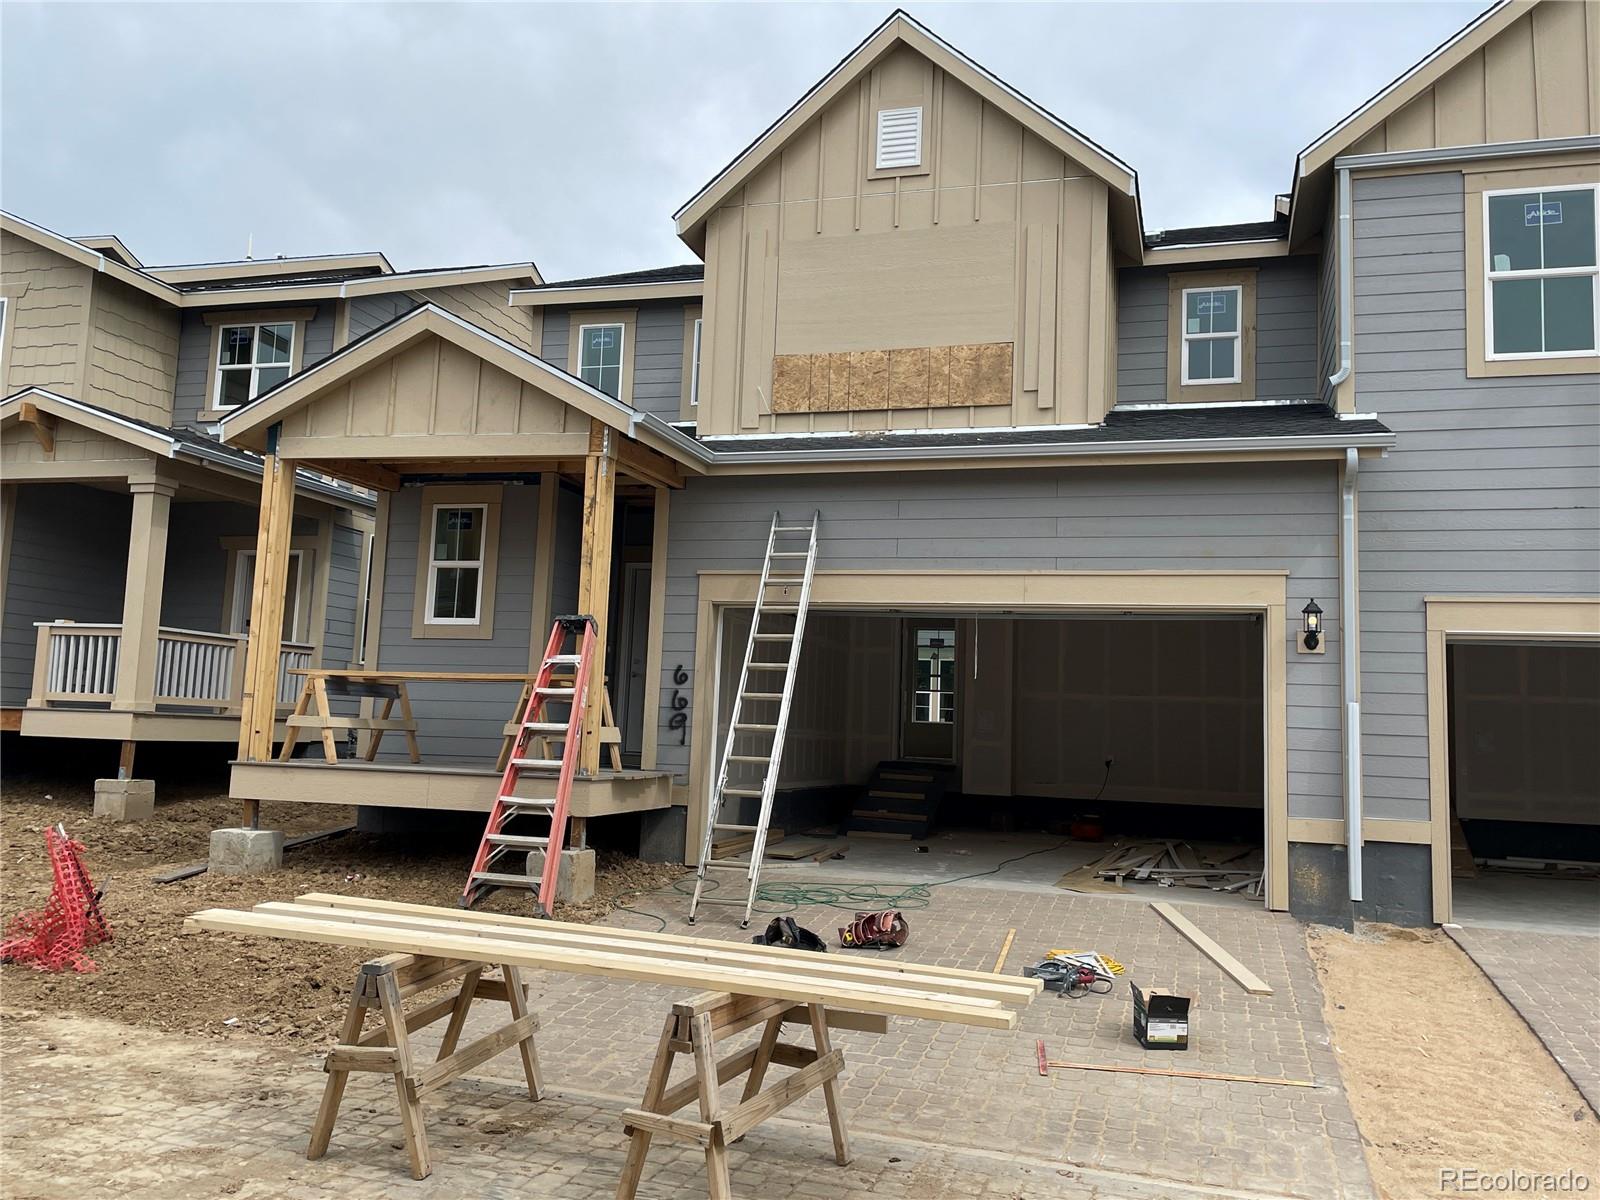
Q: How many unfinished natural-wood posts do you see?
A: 2